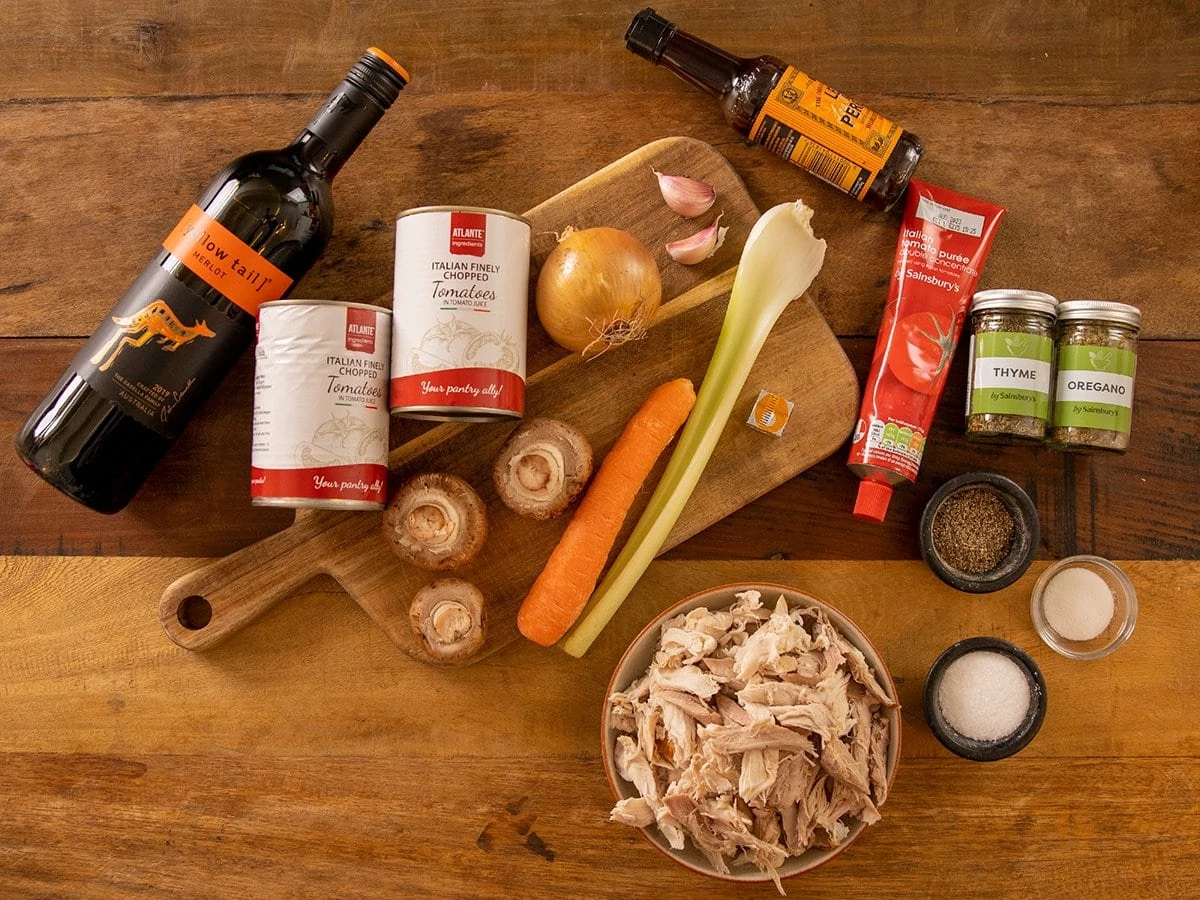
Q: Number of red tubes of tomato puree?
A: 1